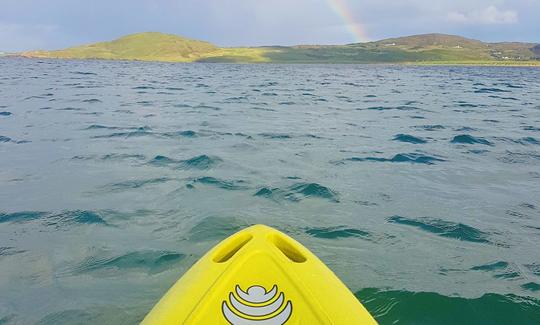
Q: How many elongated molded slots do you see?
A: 2